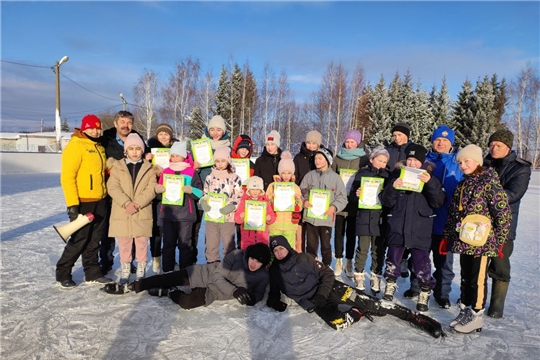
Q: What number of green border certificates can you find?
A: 11